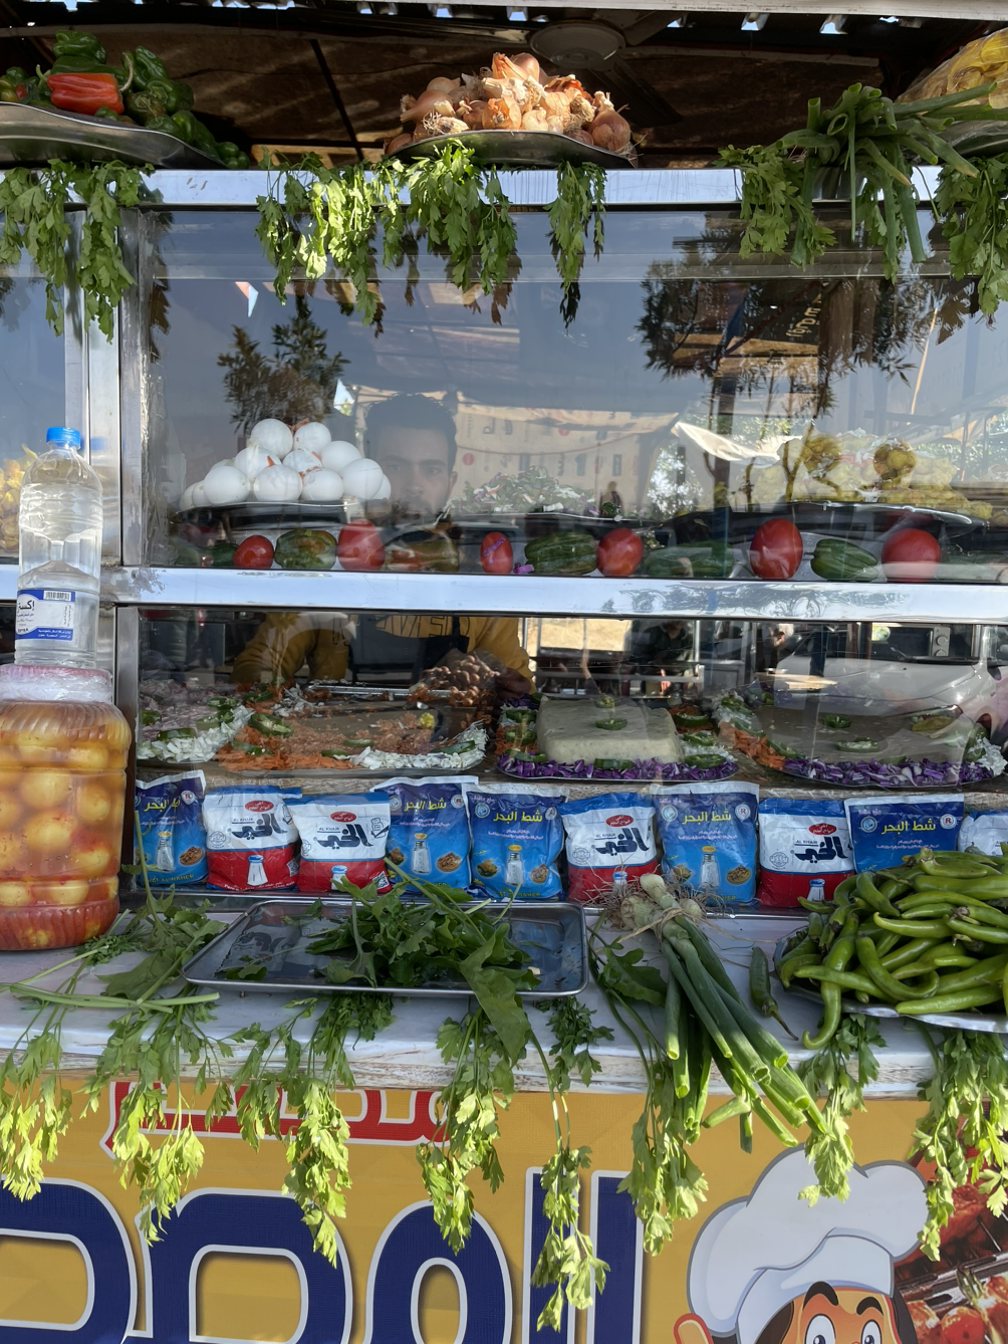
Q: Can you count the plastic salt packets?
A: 10